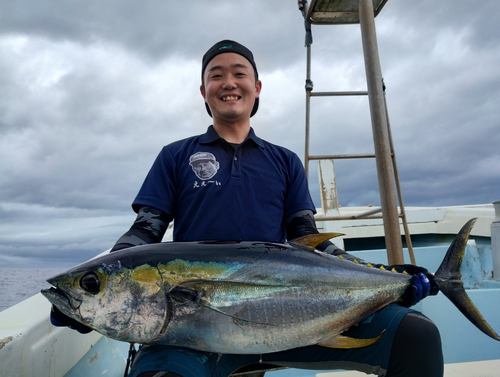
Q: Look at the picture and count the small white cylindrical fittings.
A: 1